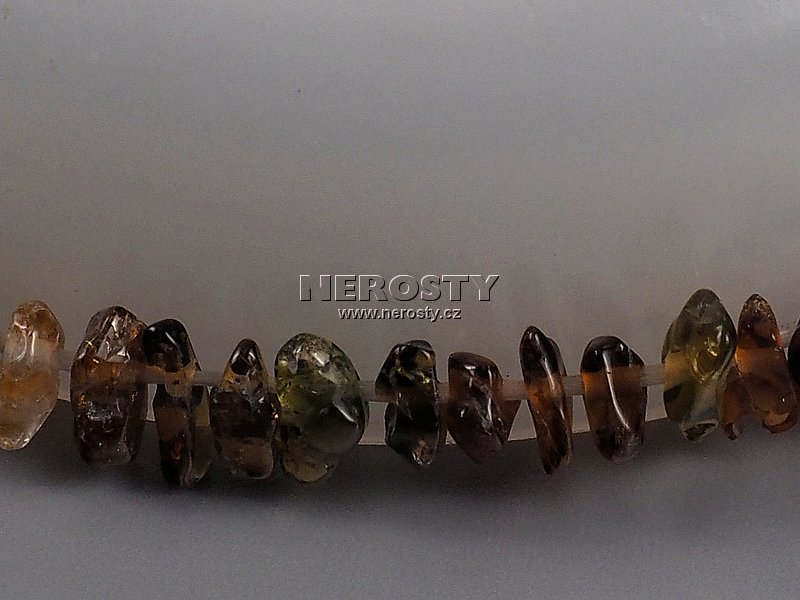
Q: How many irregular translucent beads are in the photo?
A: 12